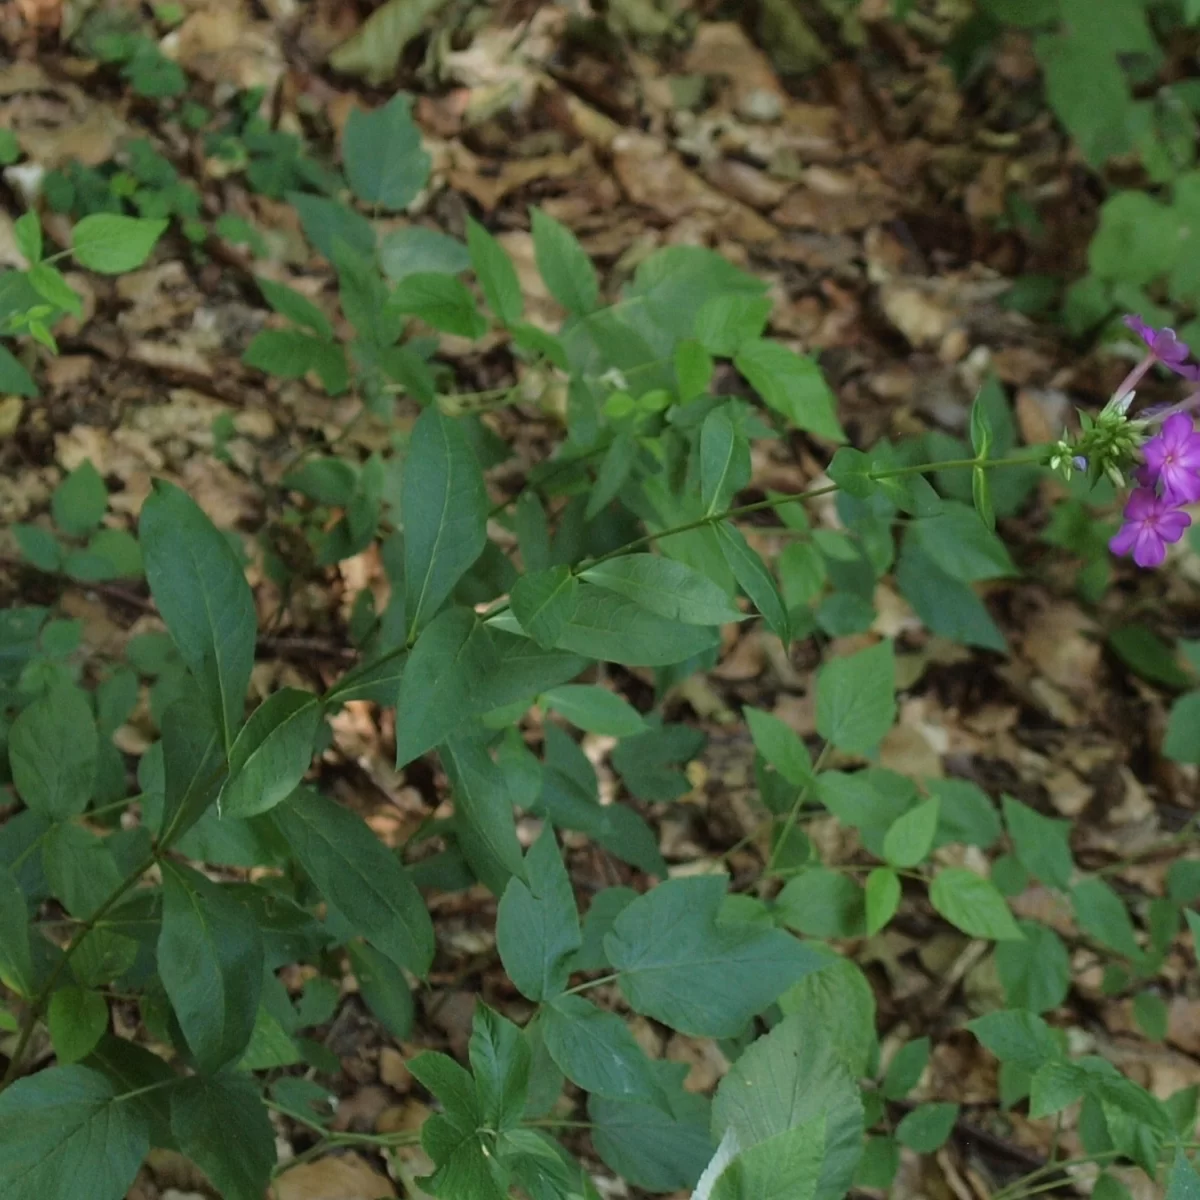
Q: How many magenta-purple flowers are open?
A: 3